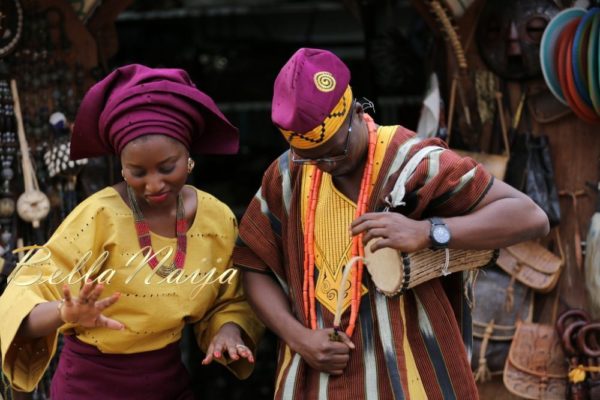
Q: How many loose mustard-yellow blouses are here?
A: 1